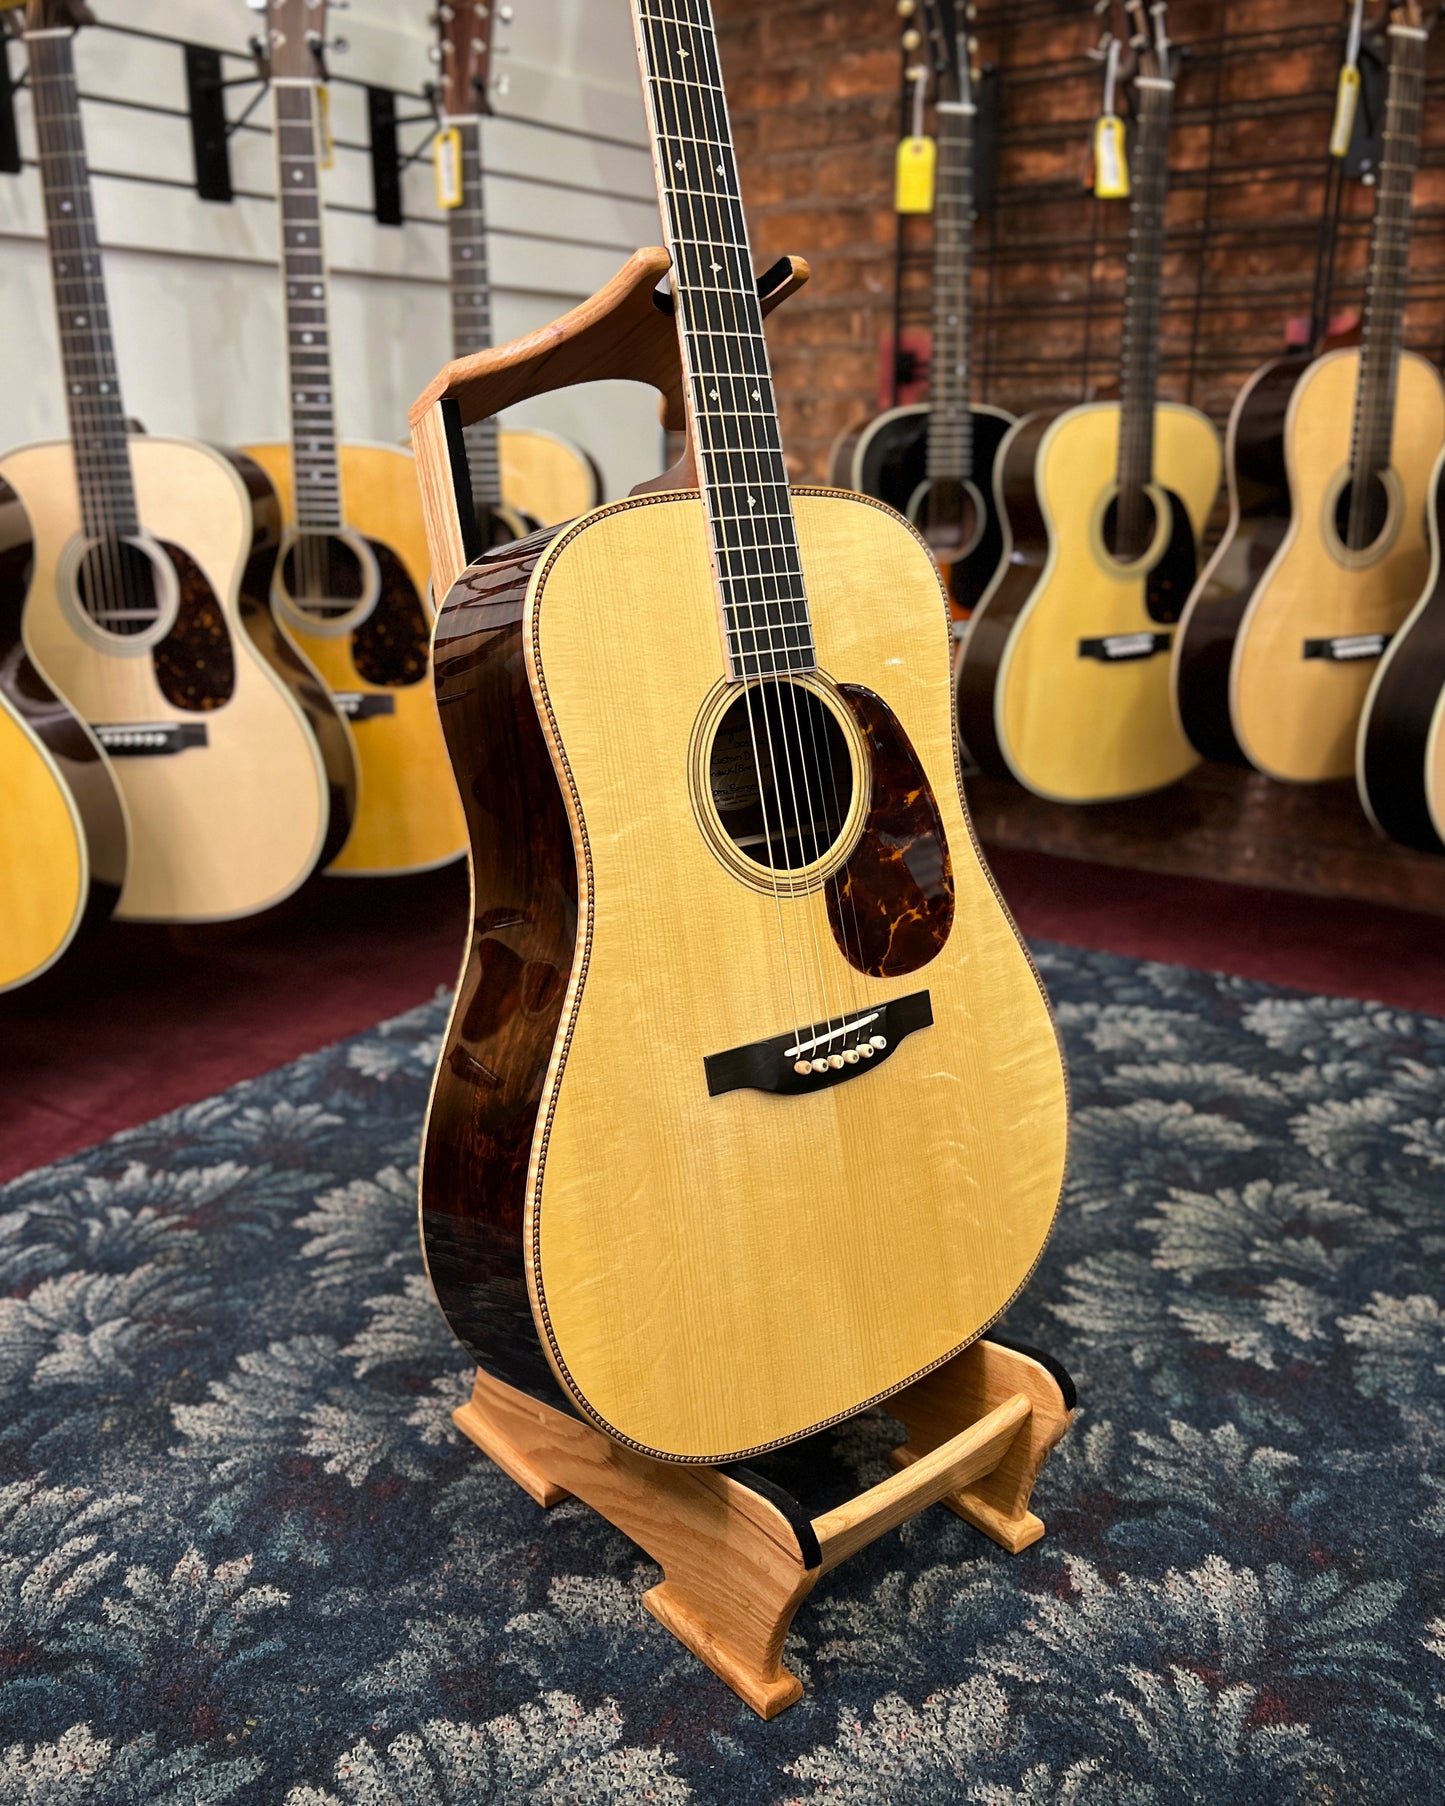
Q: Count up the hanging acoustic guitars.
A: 8